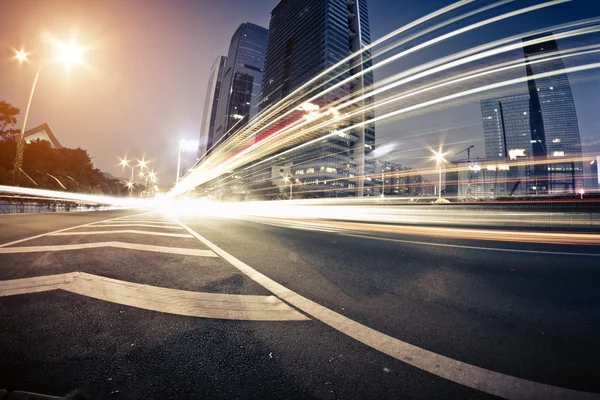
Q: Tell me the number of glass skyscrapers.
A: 5